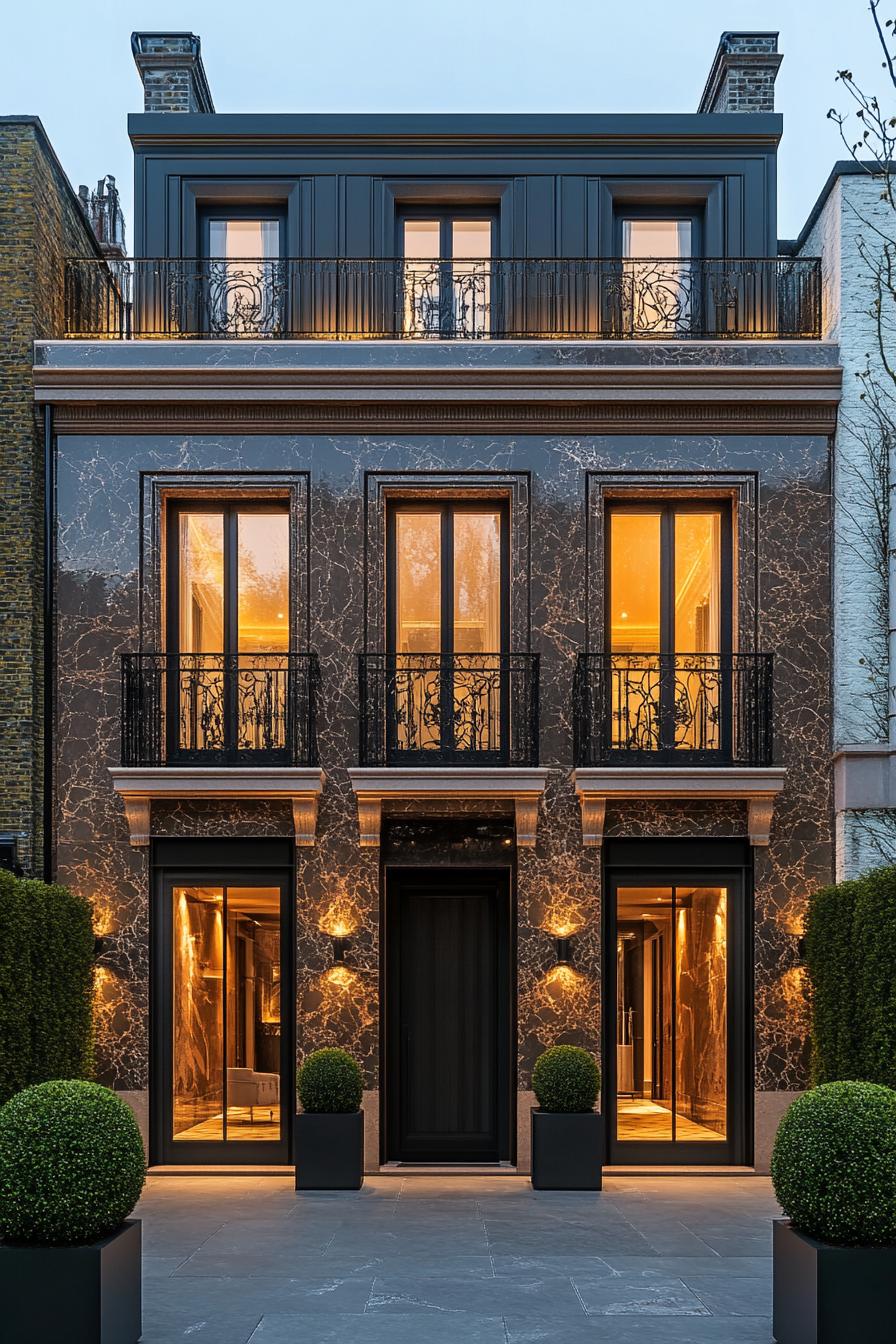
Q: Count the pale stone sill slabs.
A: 3